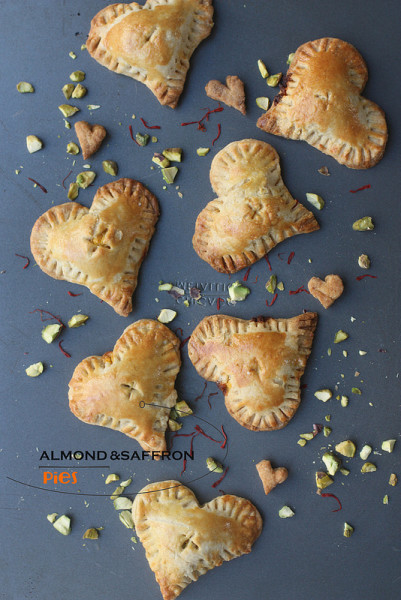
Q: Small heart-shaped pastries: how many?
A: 4